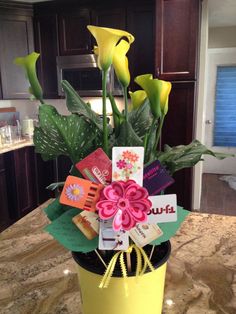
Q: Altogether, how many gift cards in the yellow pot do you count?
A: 8